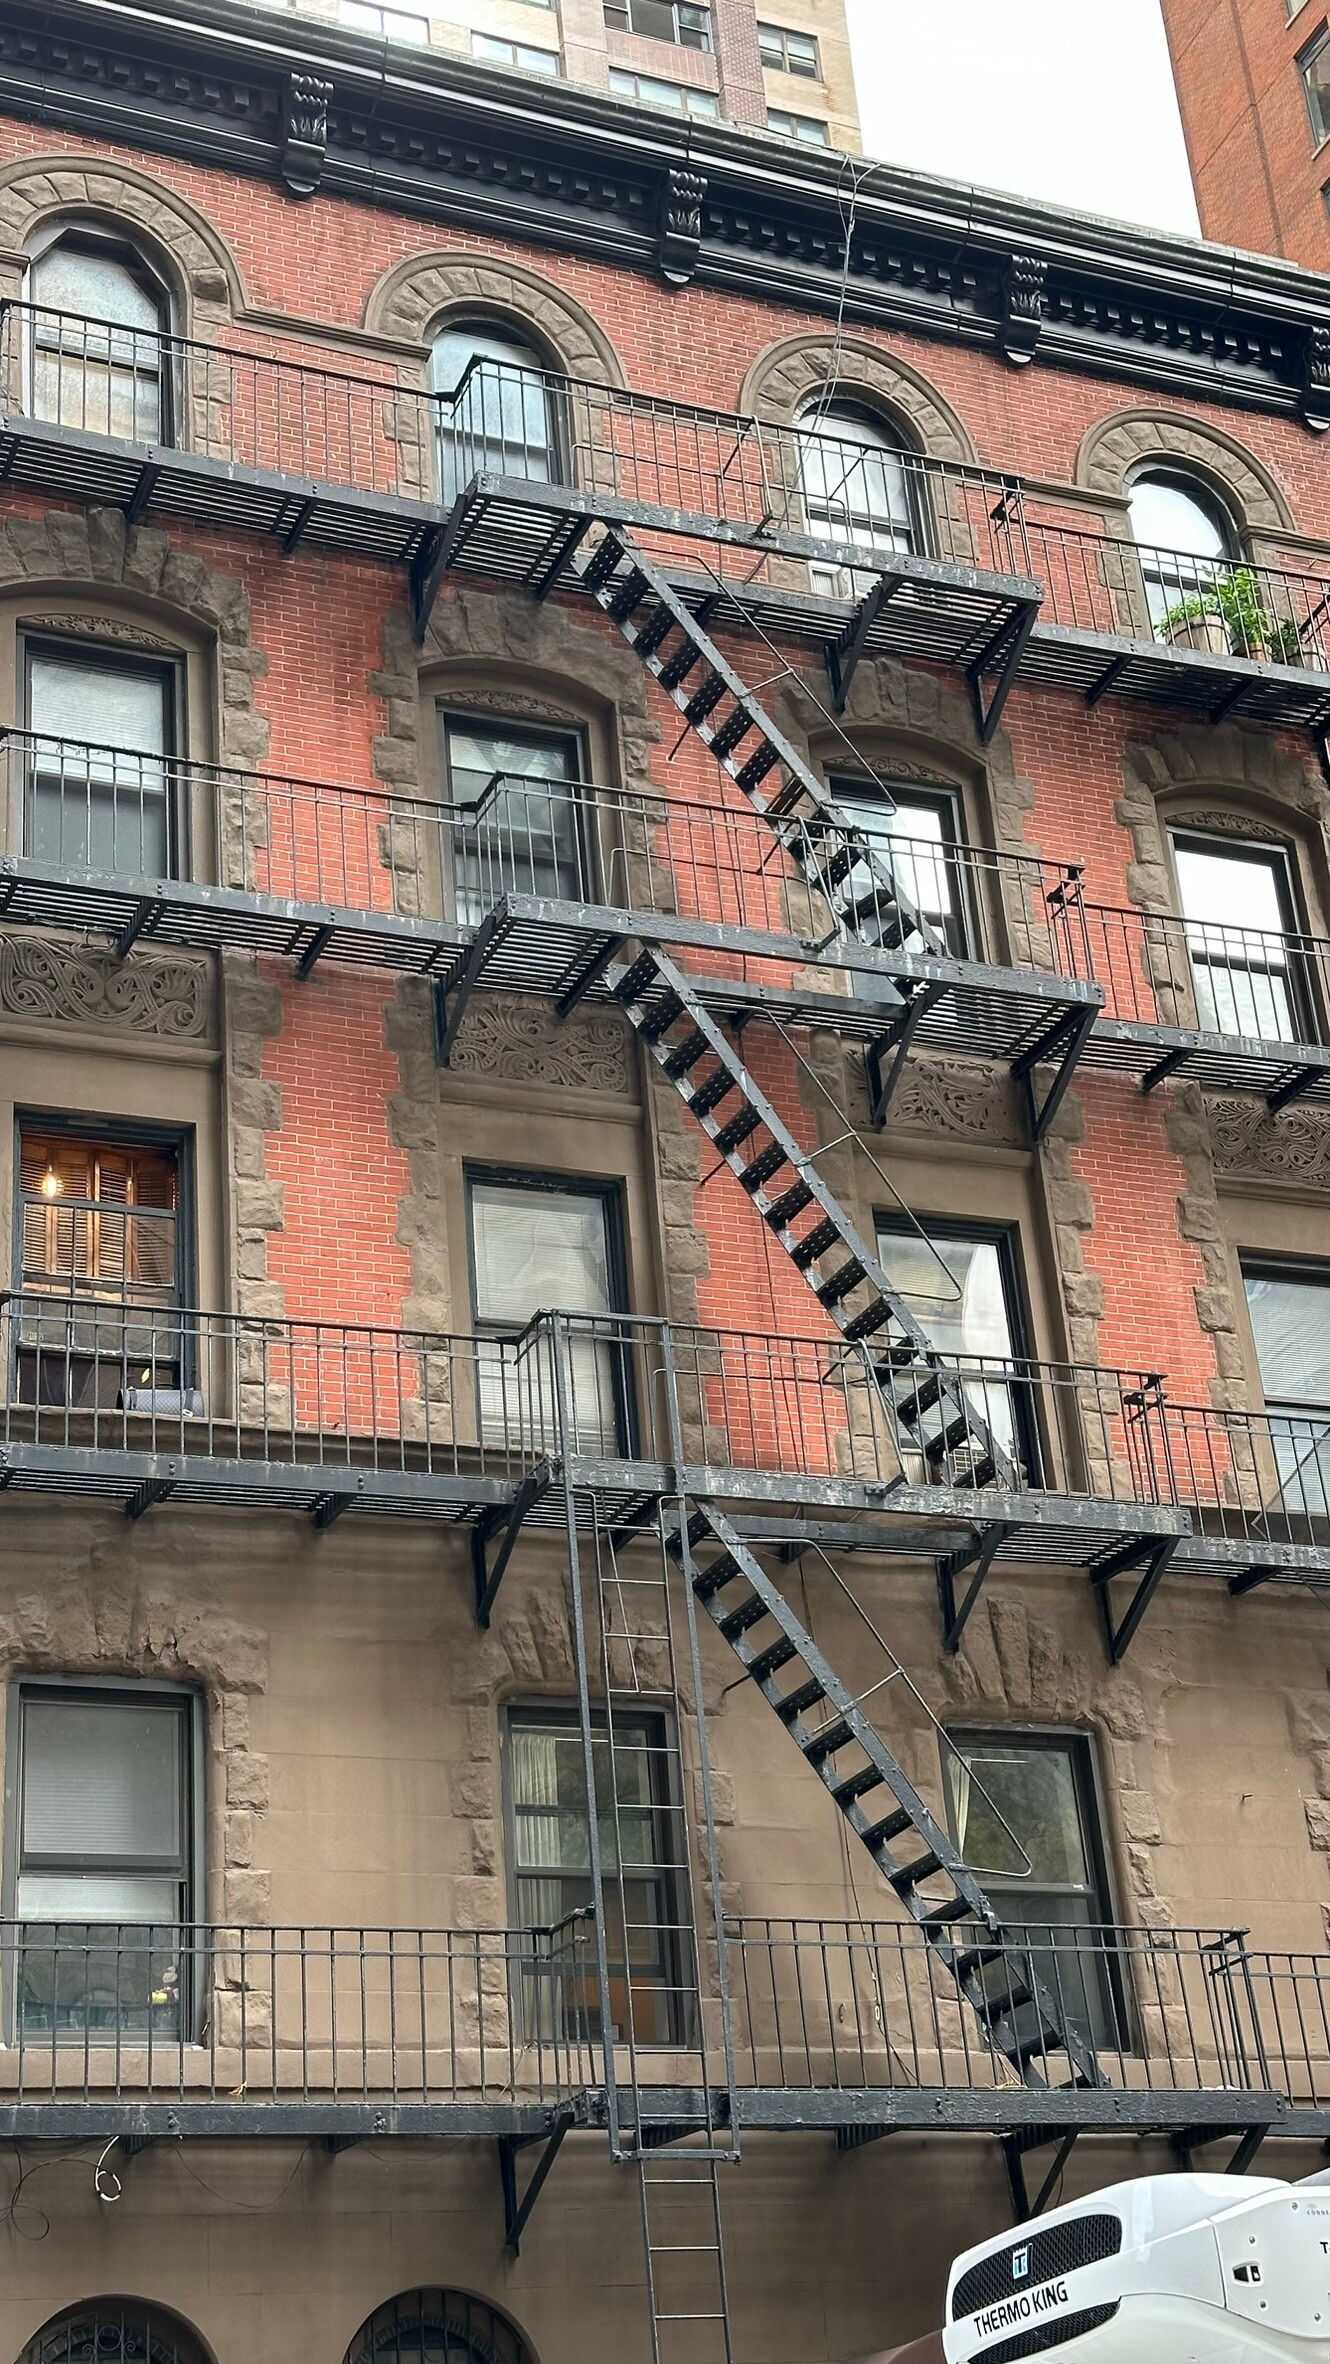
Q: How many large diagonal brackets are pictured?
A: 12